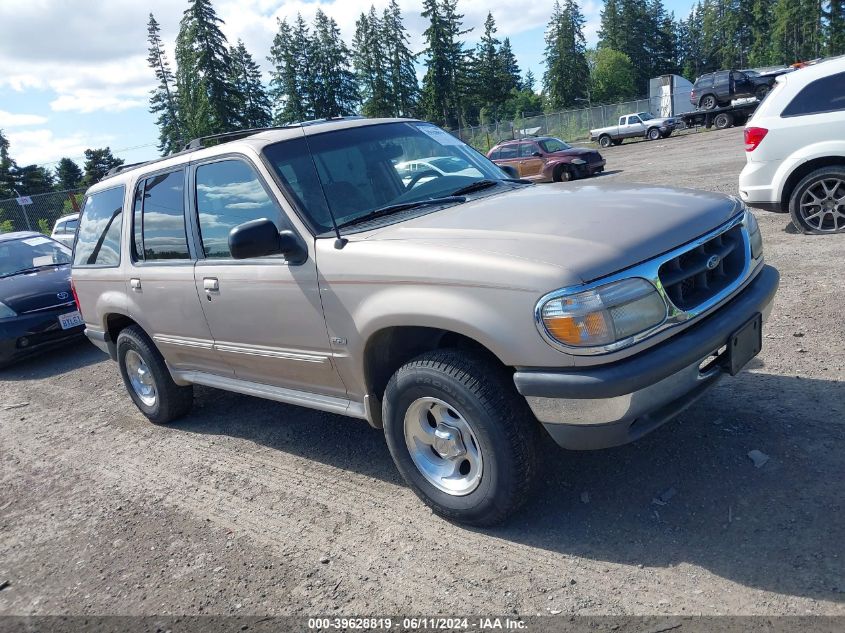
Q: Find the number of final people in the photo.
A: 0